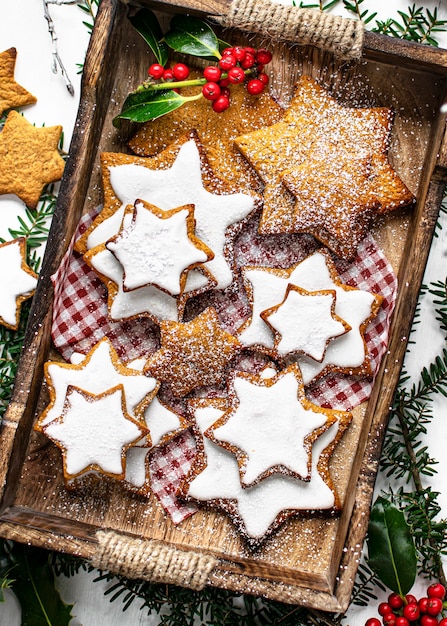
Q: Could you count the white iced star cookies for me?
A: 11